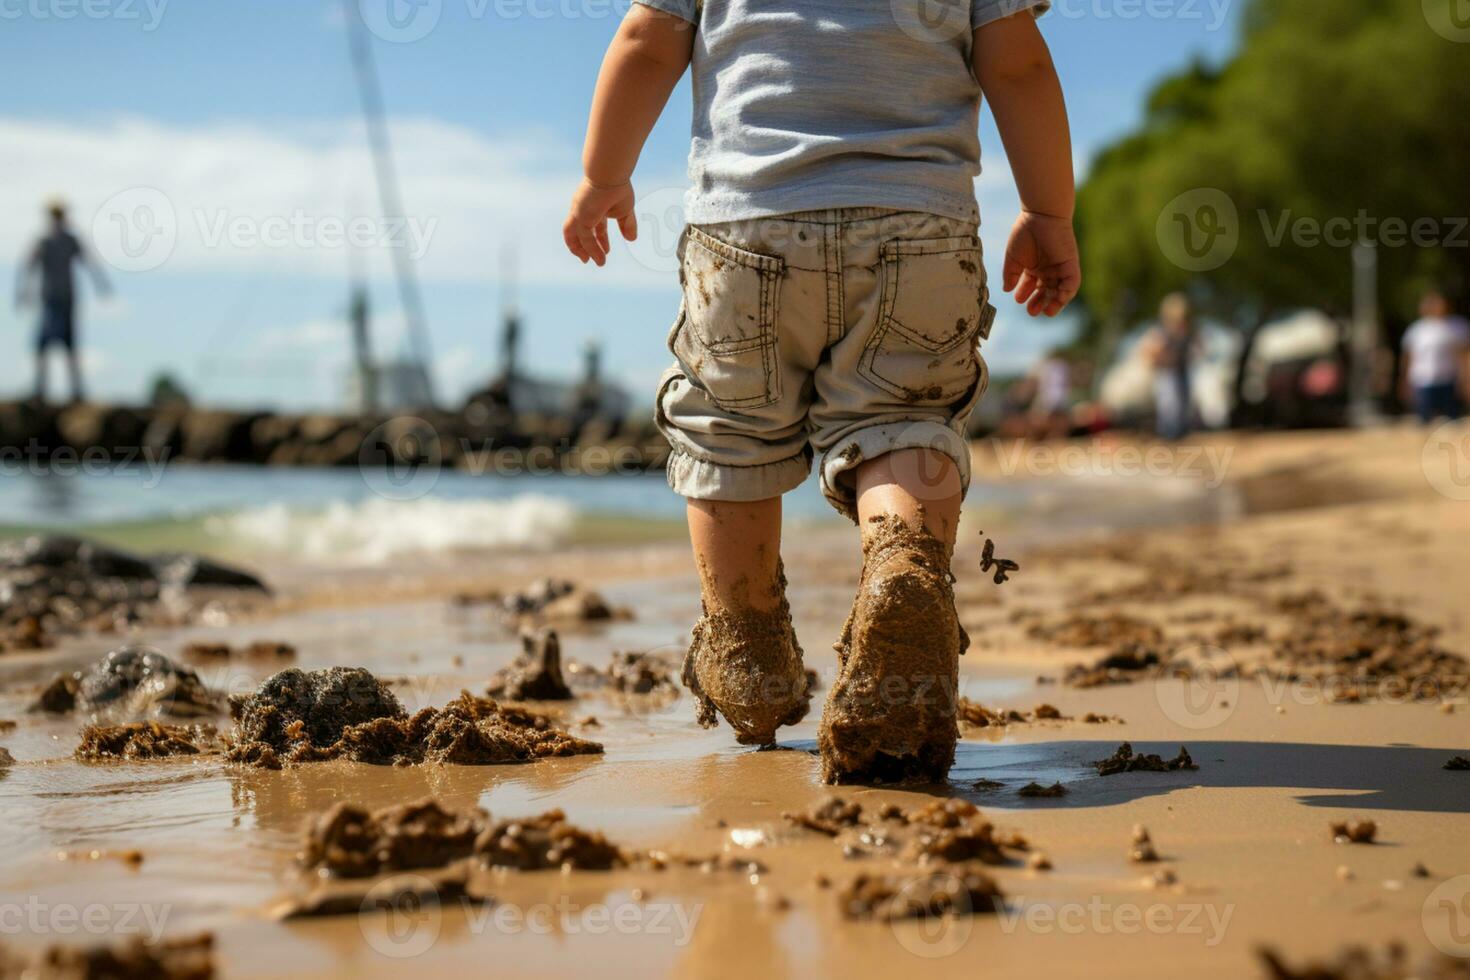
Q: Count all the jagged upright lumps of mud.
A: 1